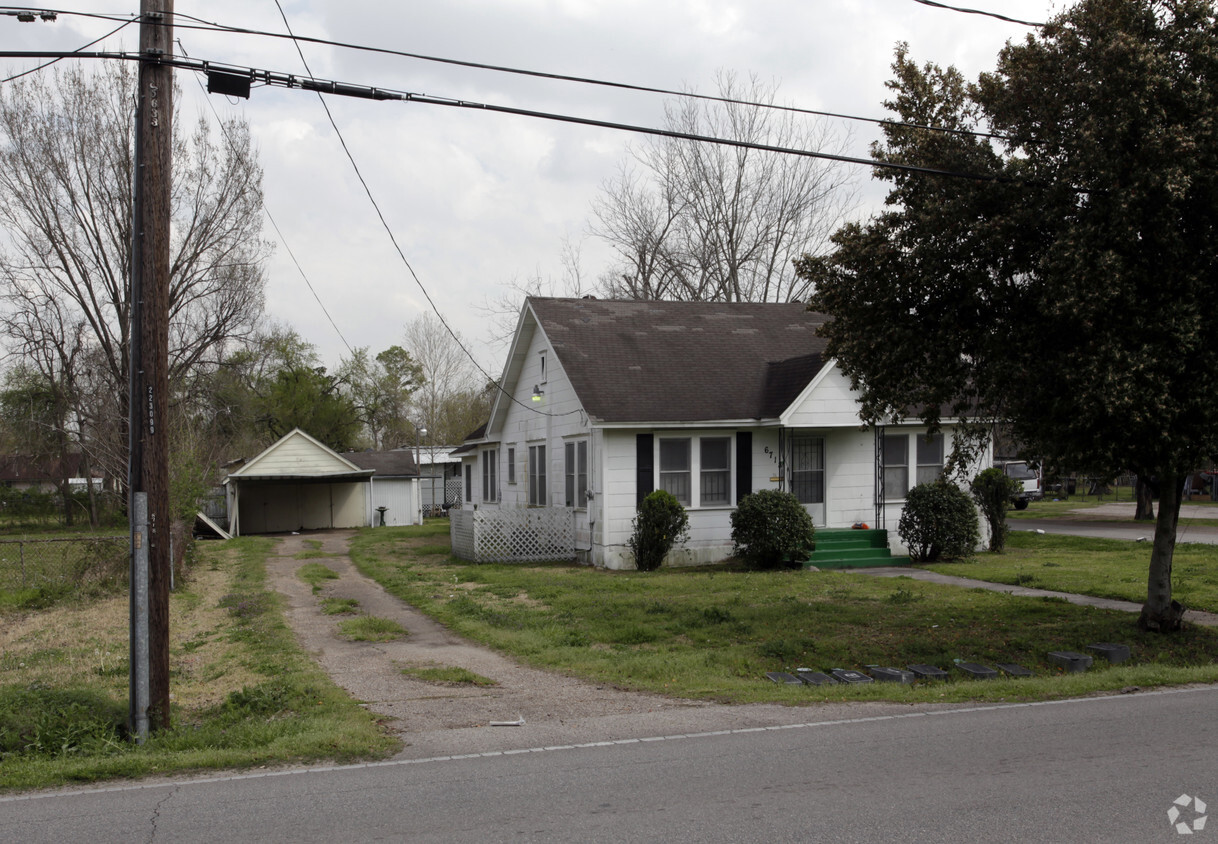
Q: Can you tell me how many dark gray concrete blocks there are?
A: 9